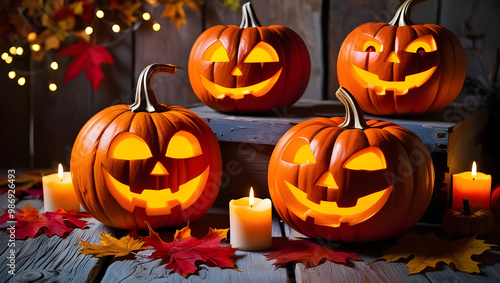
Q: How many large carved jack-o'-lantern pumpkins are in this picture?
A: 4